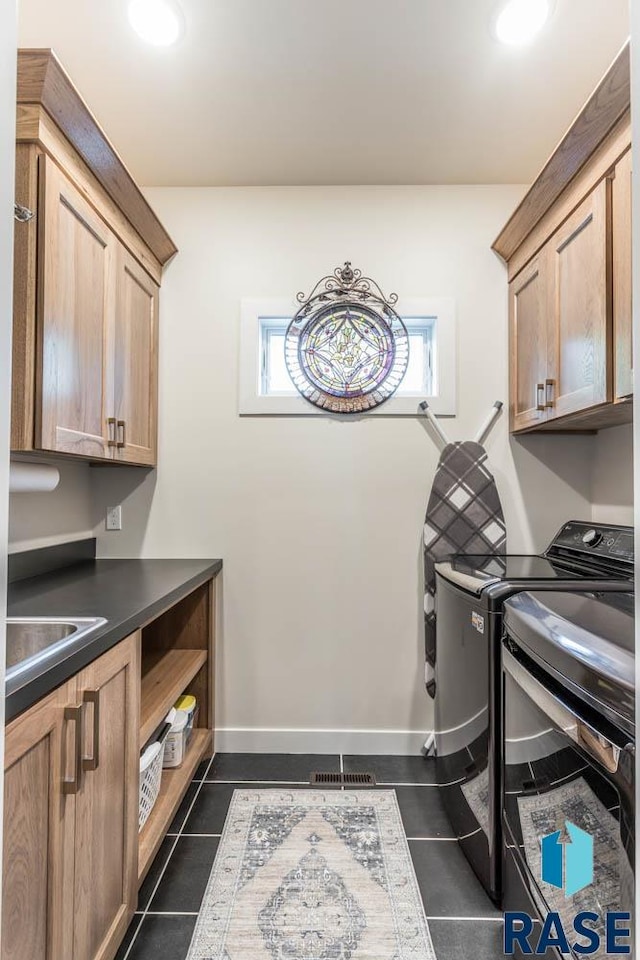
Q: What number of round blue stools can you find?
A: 0